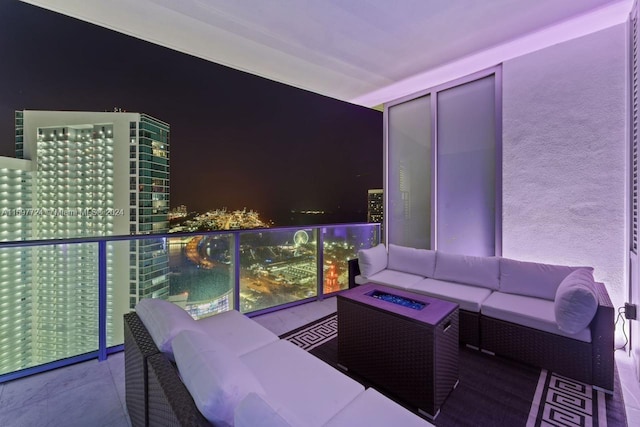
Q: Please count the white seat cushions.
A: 6